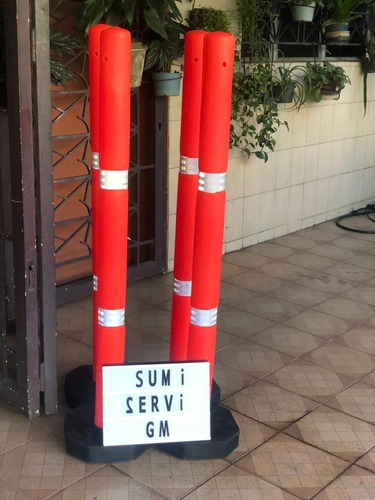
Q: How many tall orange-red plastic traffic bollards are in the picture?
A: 4